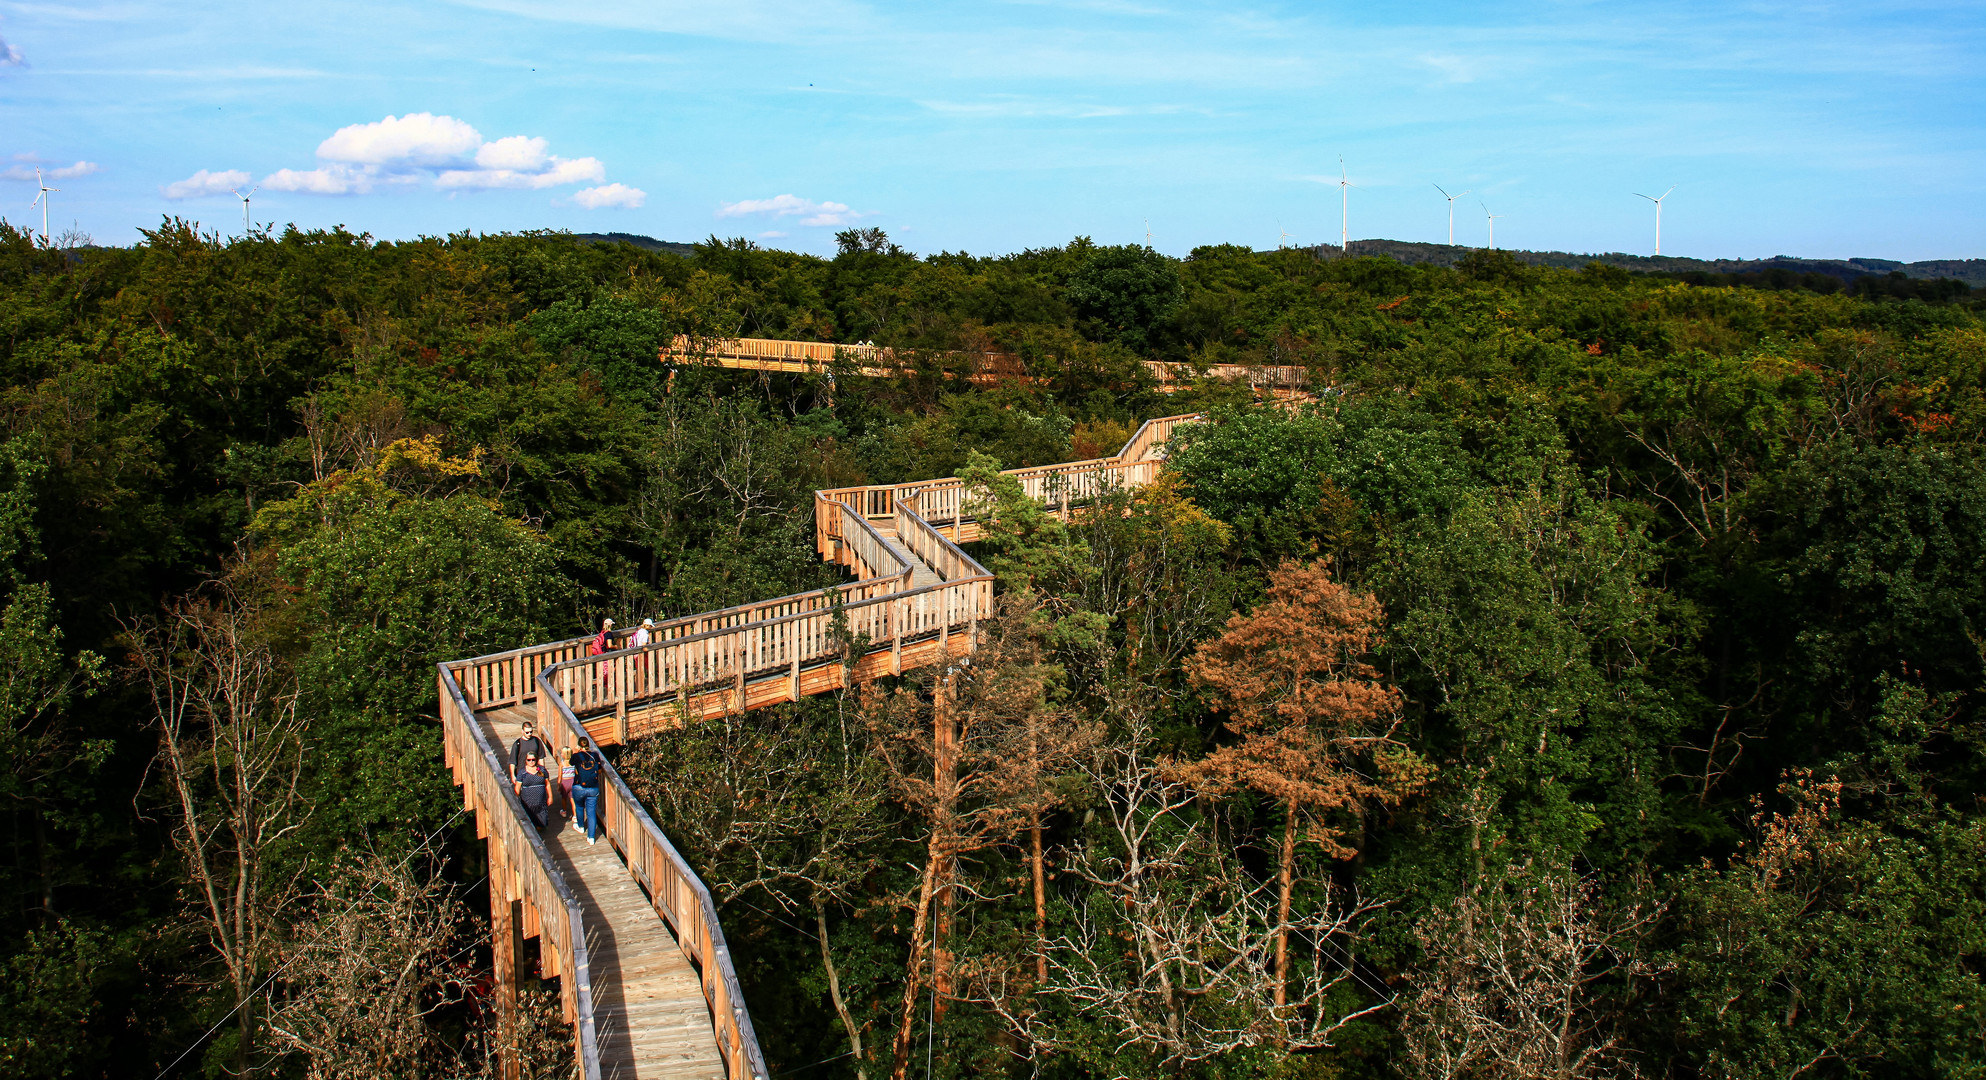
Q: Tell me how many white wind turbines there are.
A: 8